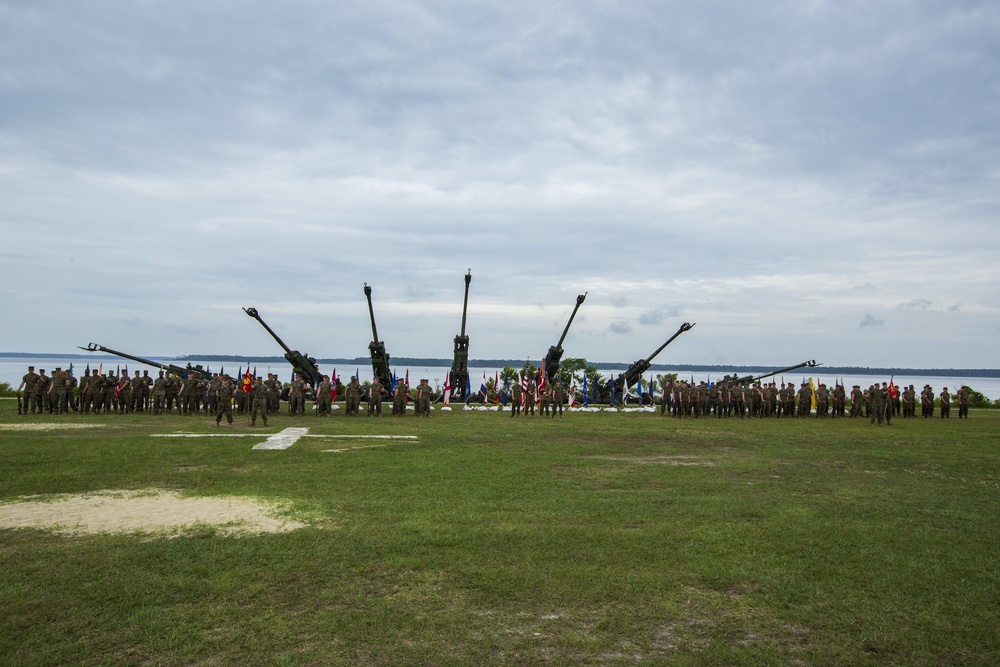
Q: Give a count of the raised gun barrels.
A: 7